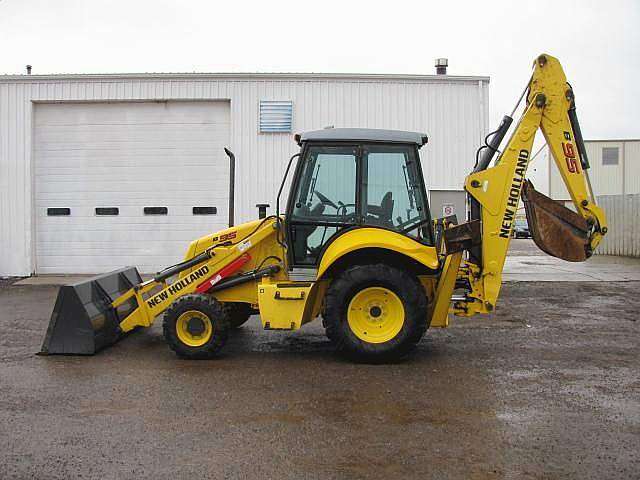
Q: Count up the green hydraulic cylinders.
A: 0